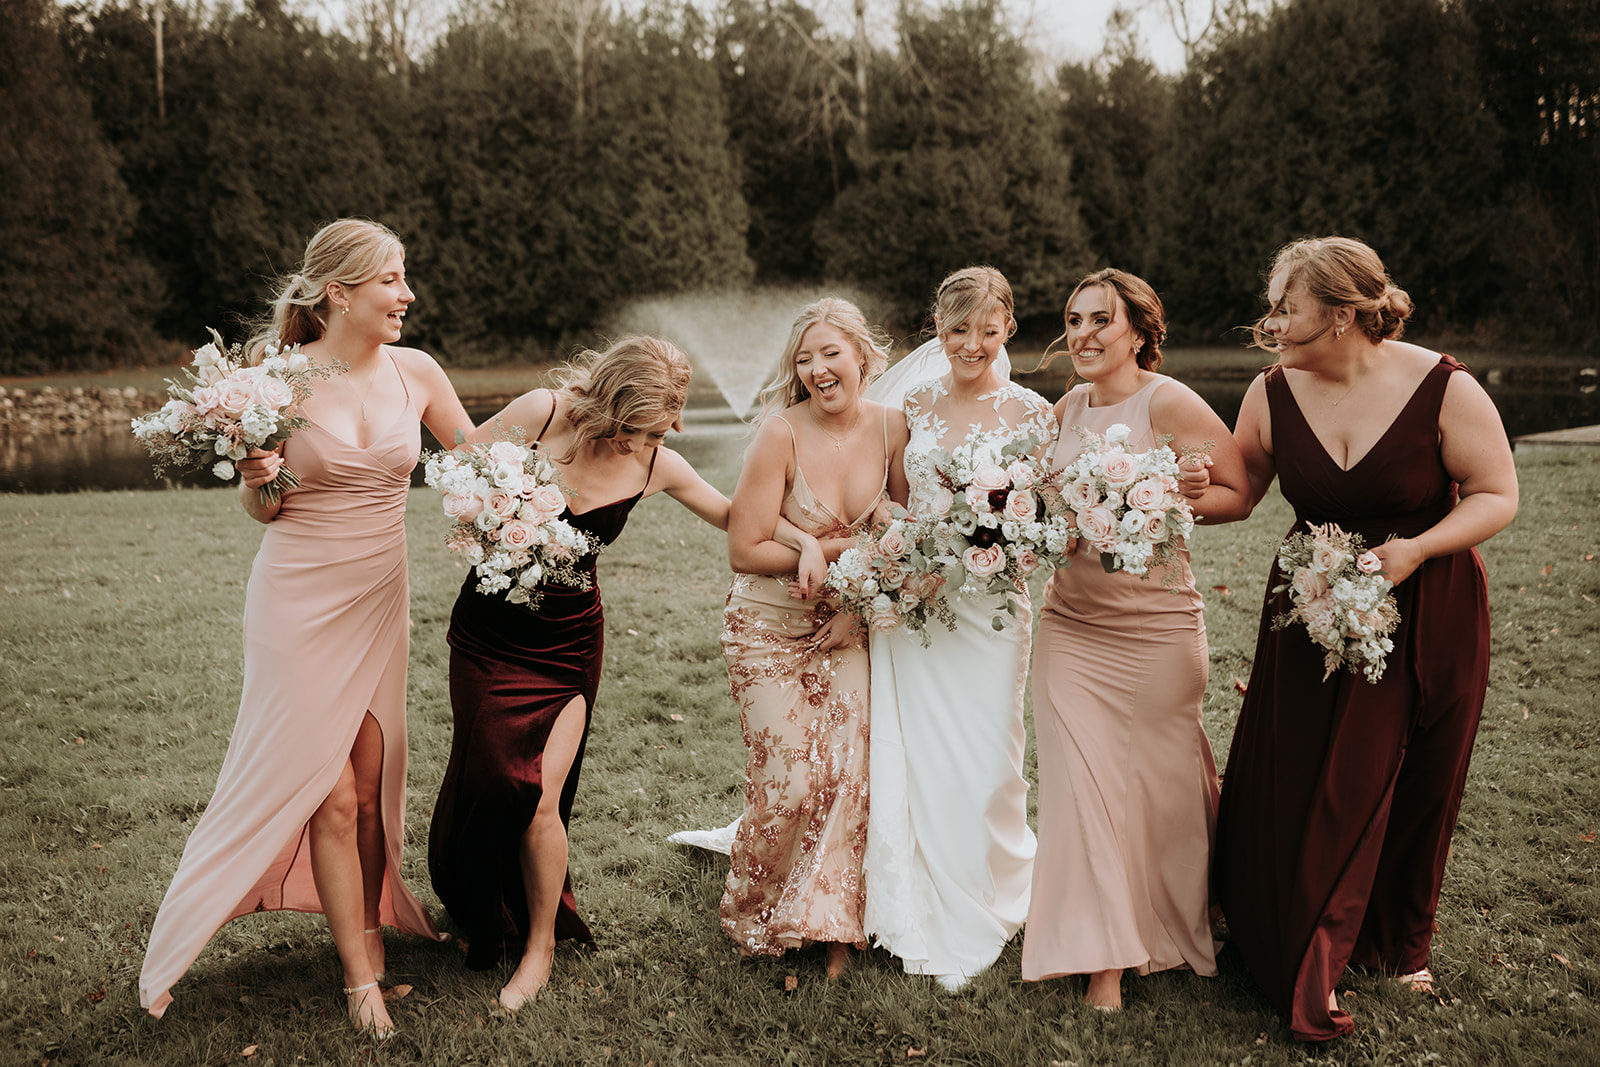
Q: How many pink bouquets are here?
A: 6